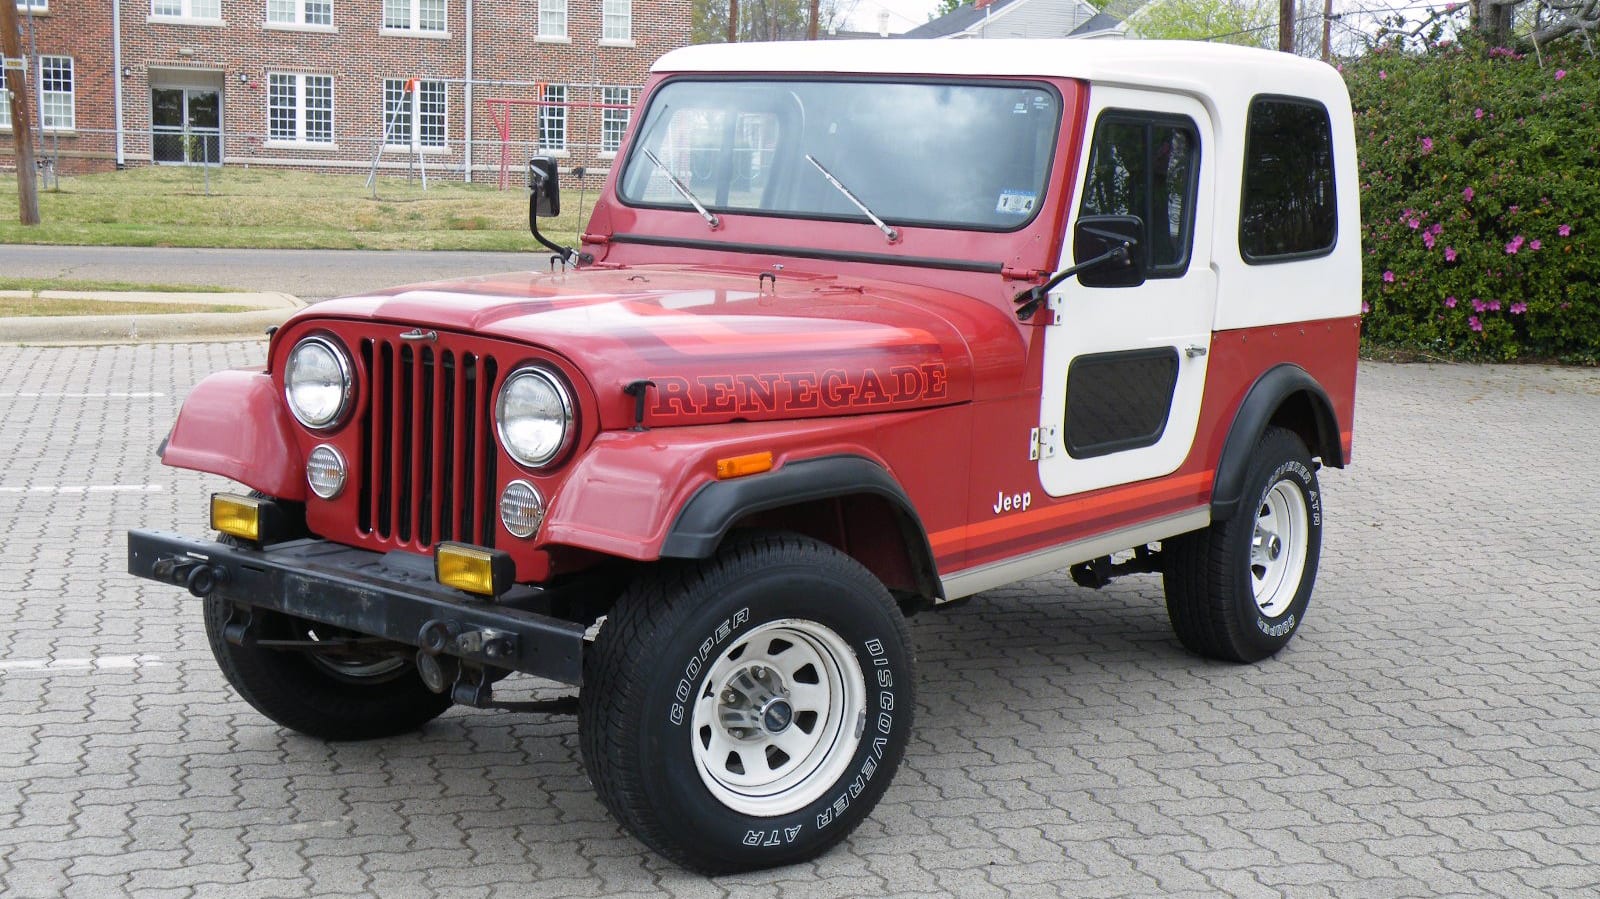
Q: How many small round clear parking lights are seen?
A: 2